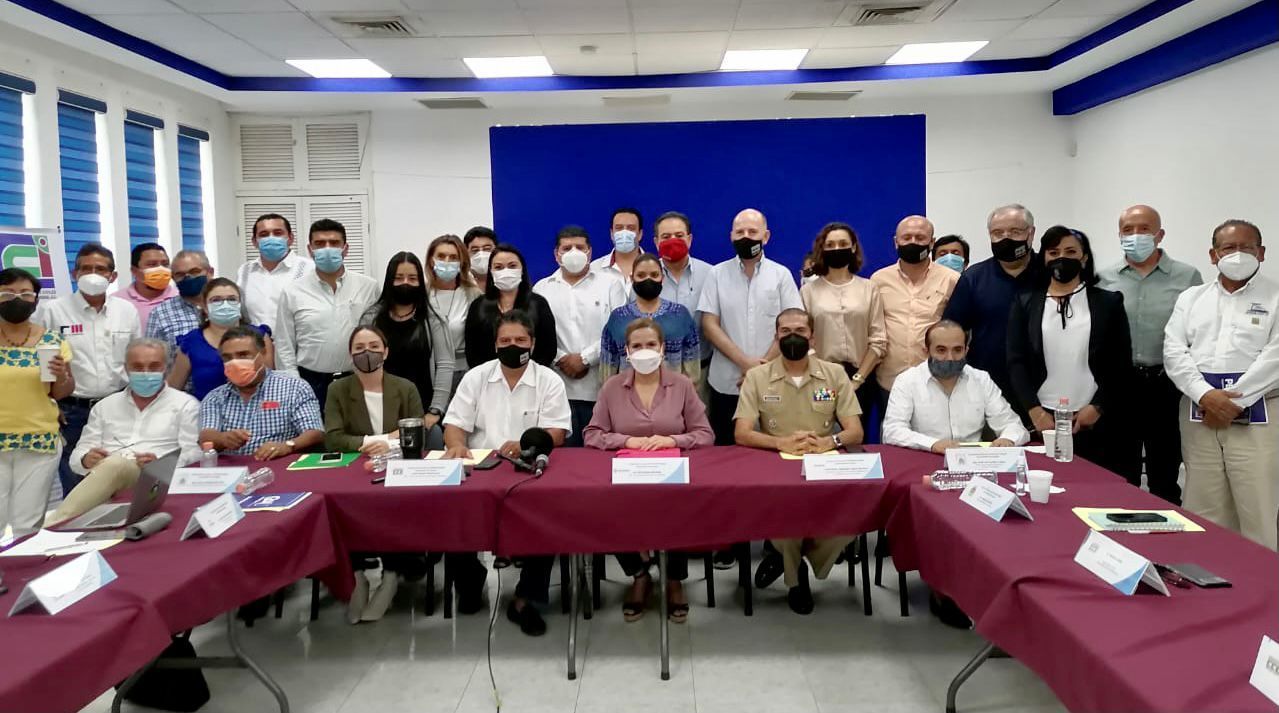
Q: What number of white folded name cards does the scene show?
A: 10